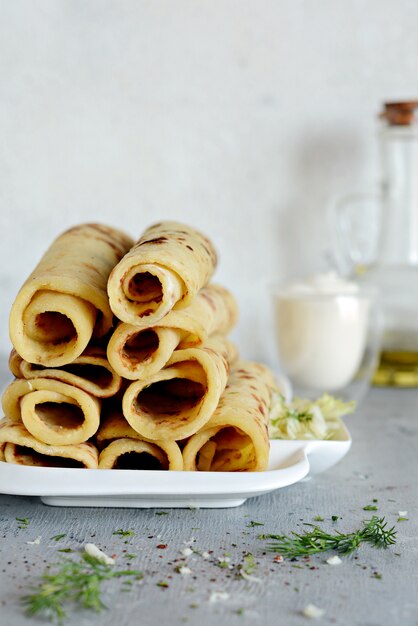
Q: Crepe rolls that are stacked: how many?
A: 9